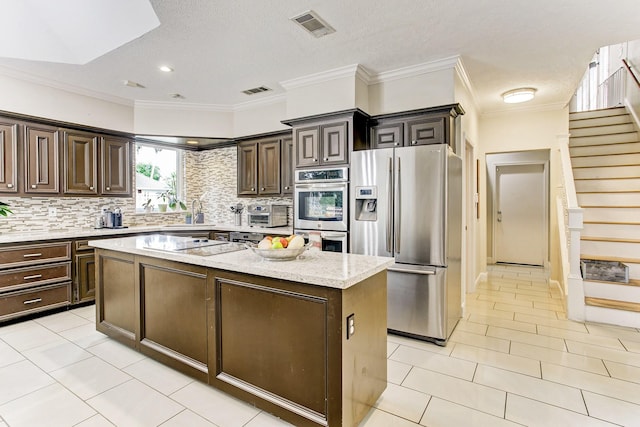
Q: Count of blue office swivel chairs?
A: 0